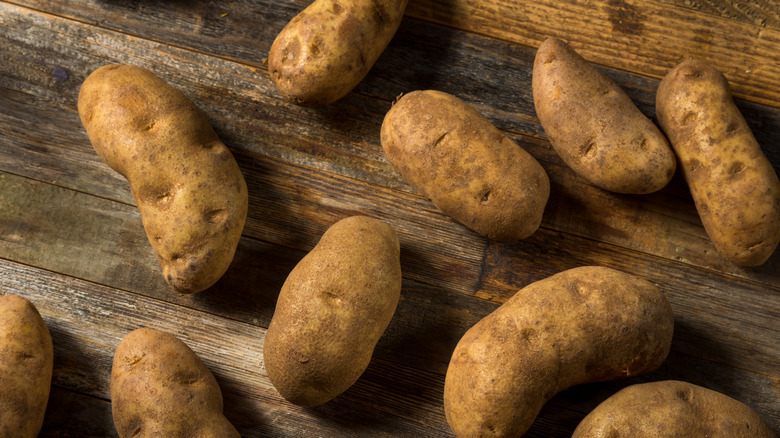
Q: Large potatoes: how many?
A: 10